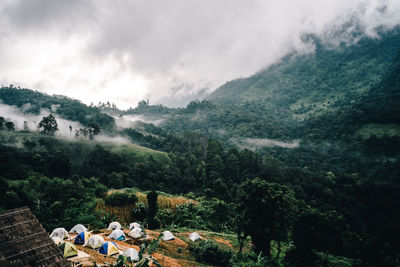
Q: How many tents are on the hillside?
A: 14